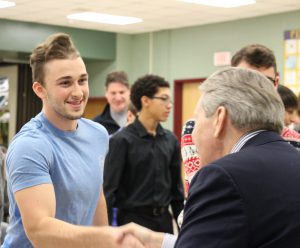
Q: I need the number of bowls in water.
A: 0